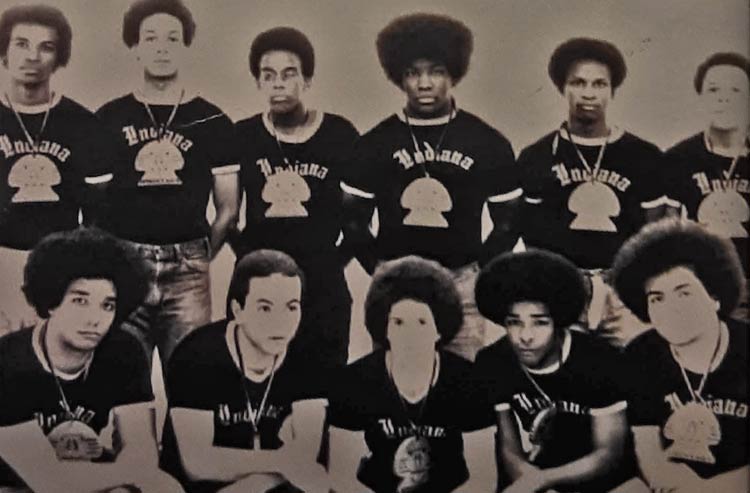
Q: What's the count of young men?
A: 11